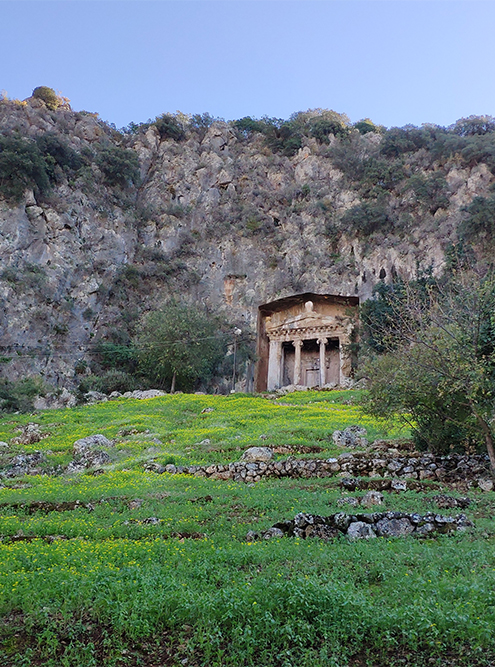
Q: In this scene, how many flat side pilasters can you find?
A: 2